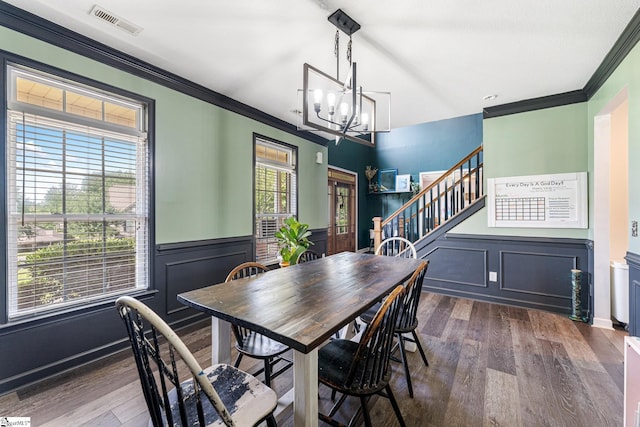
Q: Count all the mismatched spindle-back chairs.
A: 6